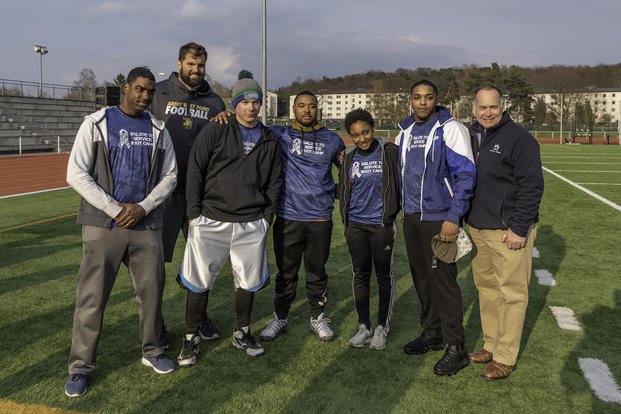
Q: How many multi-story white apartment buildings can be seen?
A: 3